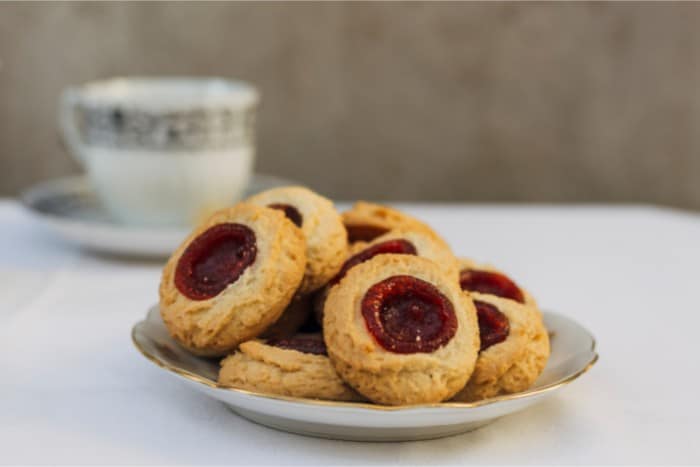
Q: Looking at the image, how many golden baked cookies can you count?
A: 8